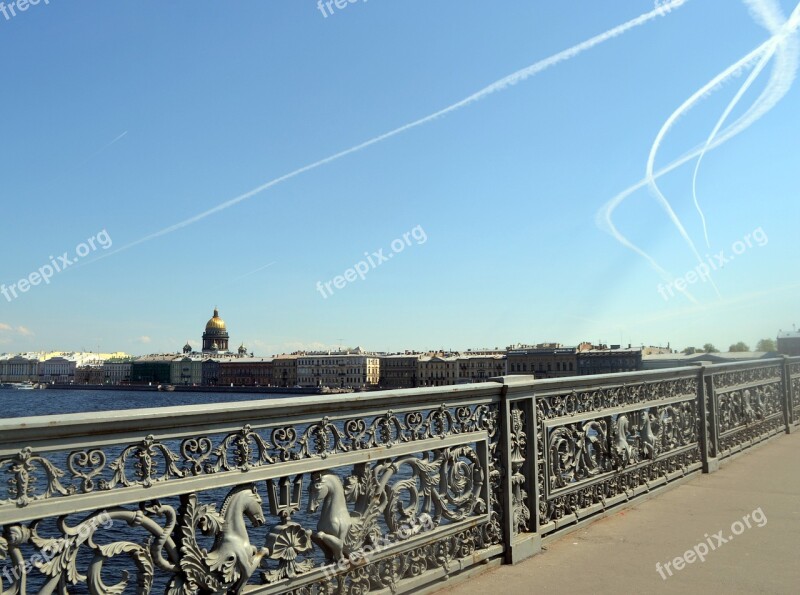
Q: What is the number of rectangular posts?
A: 3